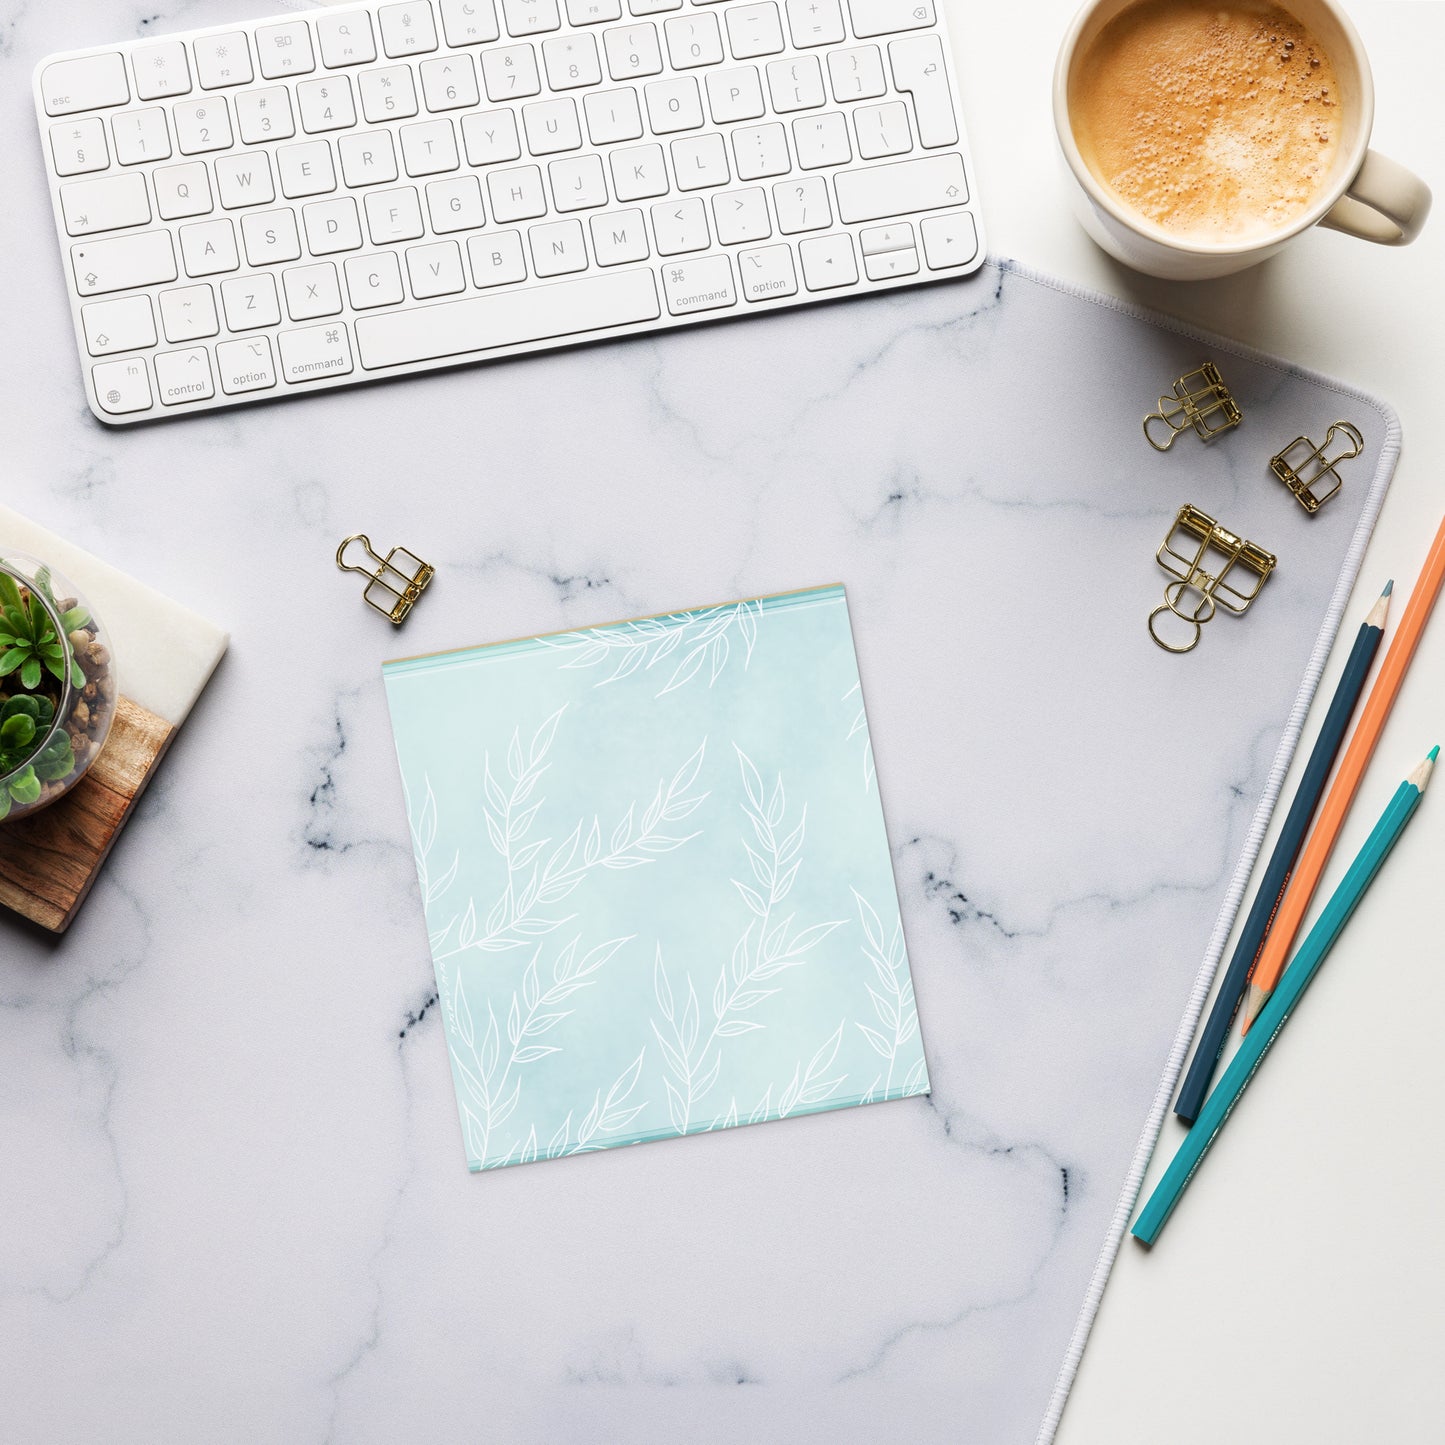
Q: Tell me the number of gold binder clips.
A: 4